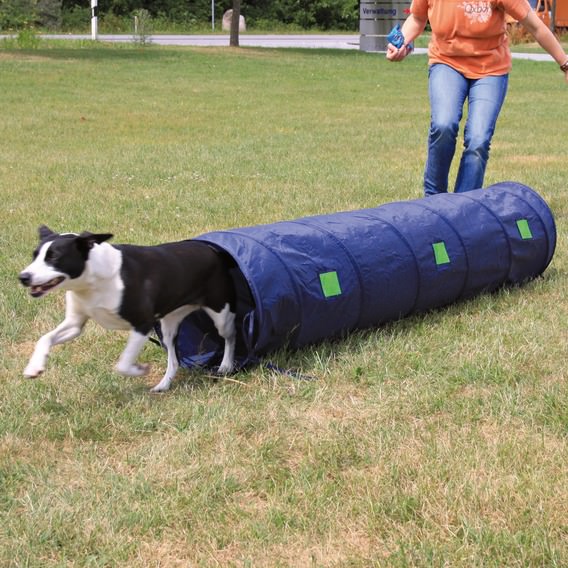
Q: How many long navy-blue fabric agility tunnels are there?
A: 1